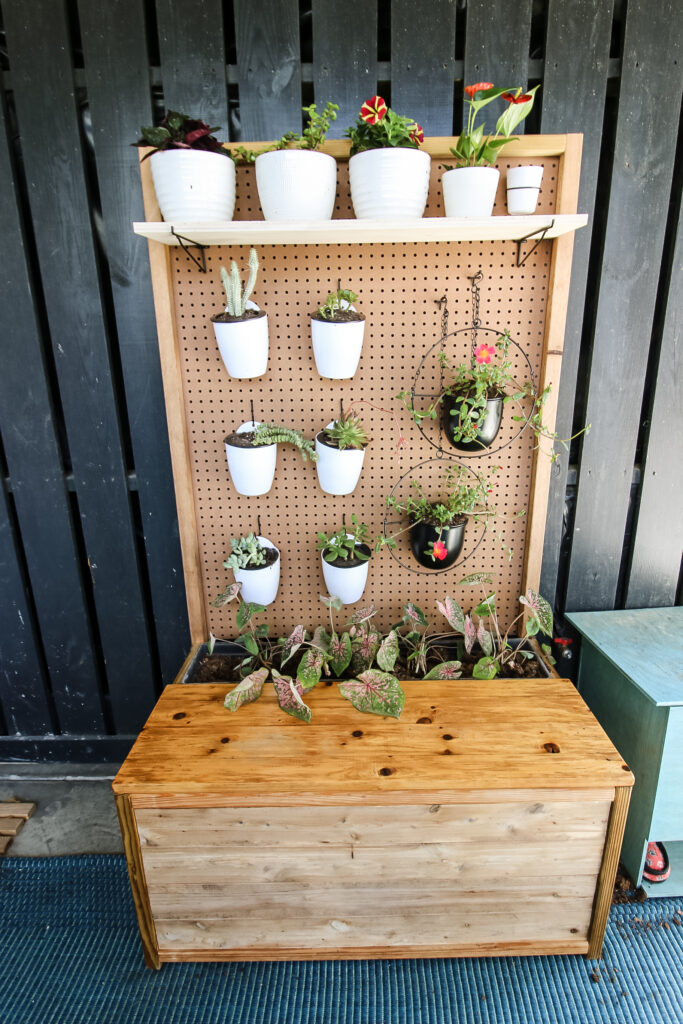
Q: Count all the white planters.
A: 11